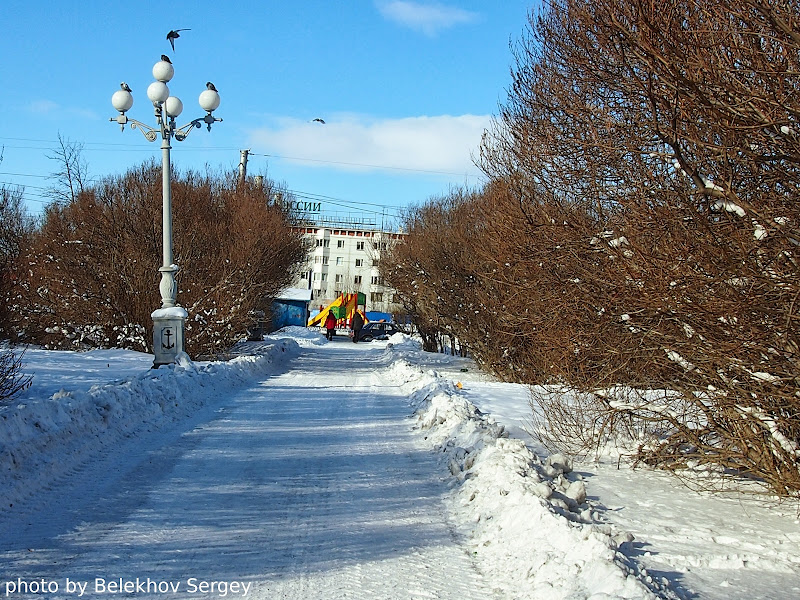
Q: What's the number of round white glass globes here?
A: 5